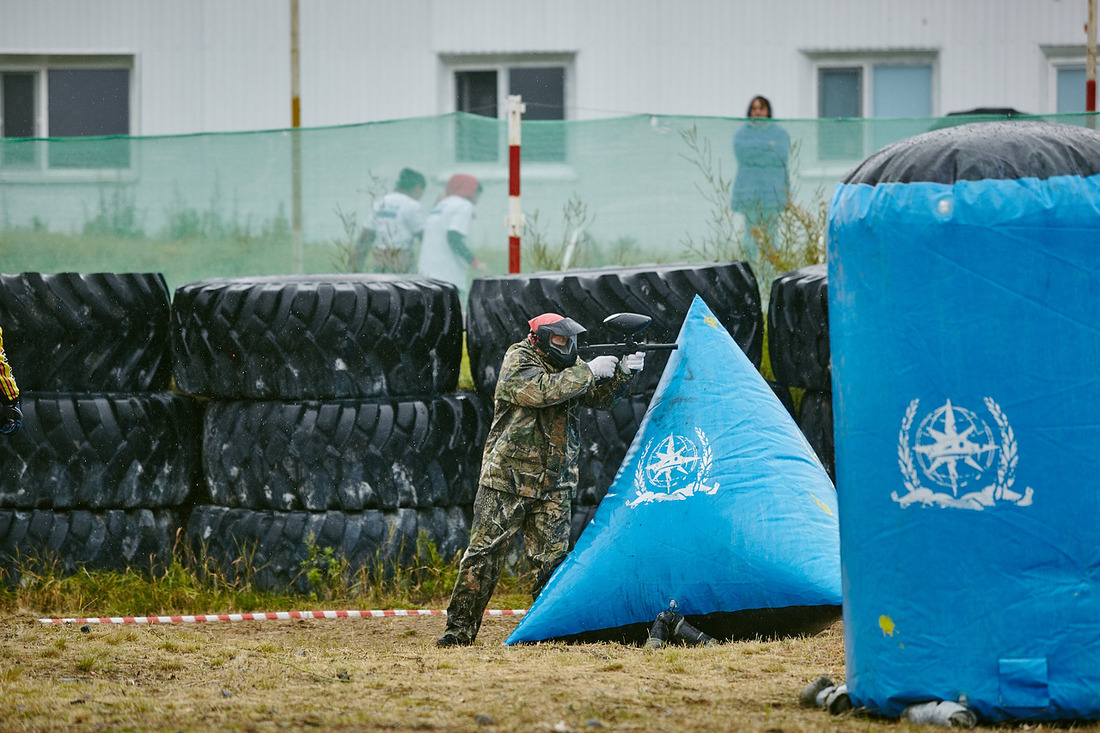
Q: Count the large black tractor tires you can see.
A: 11